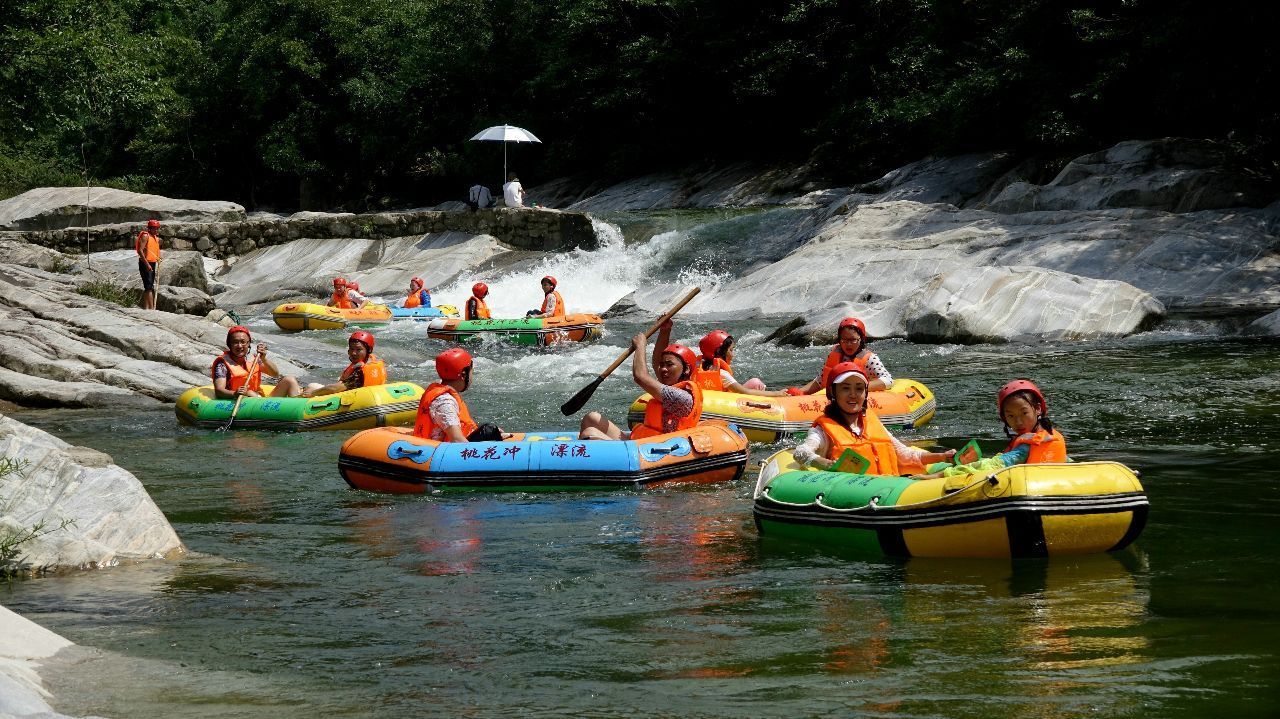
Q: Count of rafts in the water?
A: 7